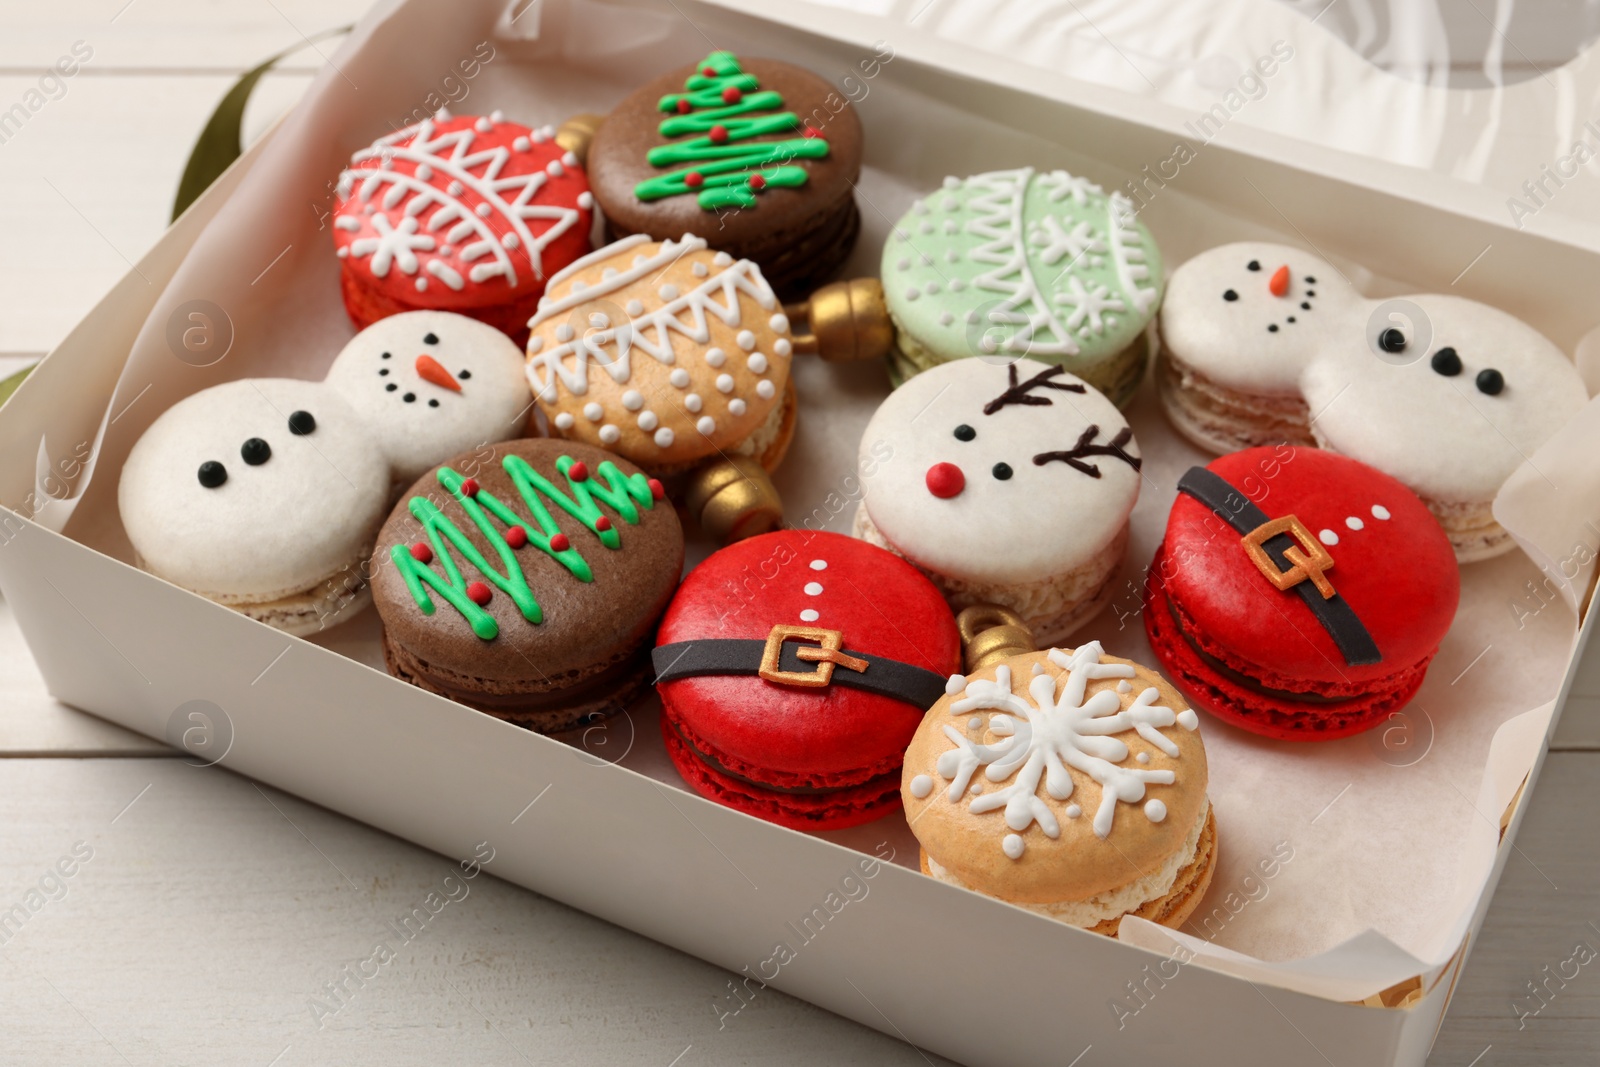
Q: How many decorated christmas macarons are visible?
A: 11